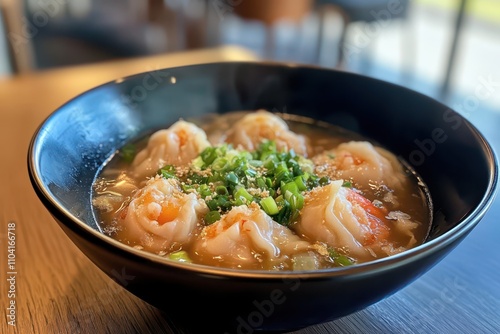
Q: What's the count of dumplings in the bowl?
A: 6